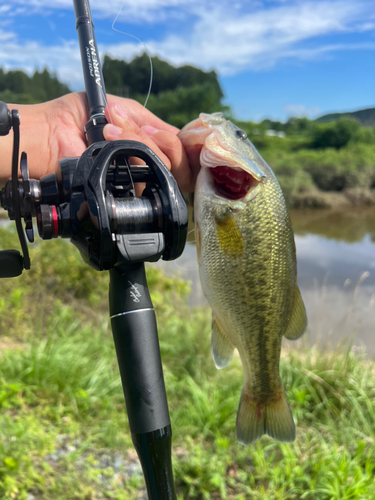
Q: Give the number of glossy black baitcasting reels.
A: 1